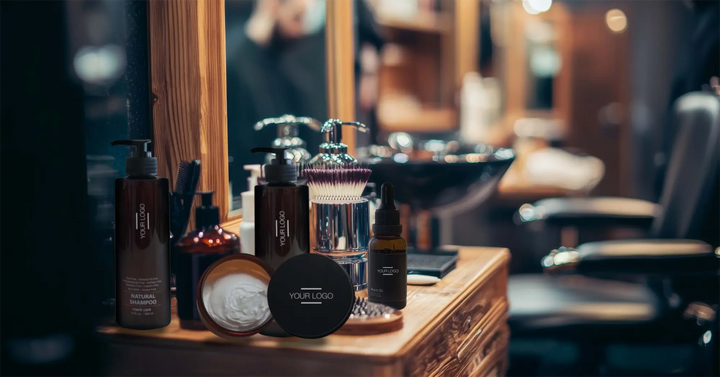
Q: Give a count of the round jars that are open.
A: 1